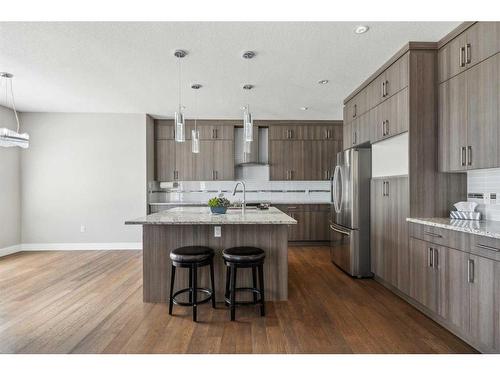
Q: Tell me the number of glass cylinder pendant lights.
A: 4